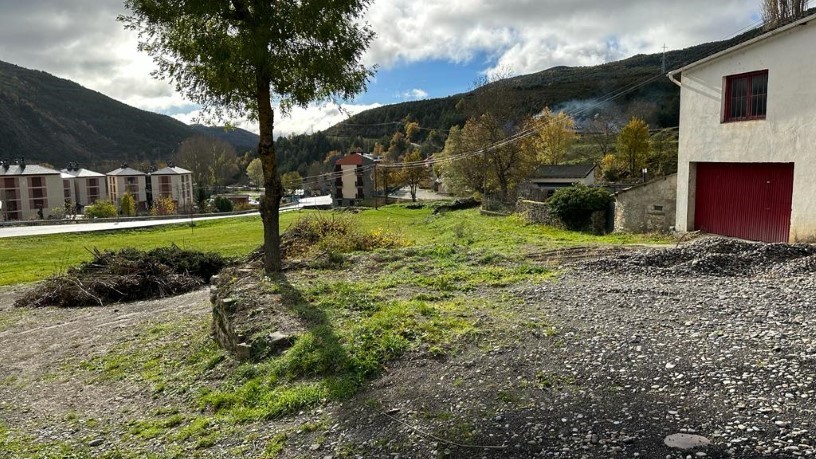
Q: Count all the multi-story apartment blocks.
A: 5